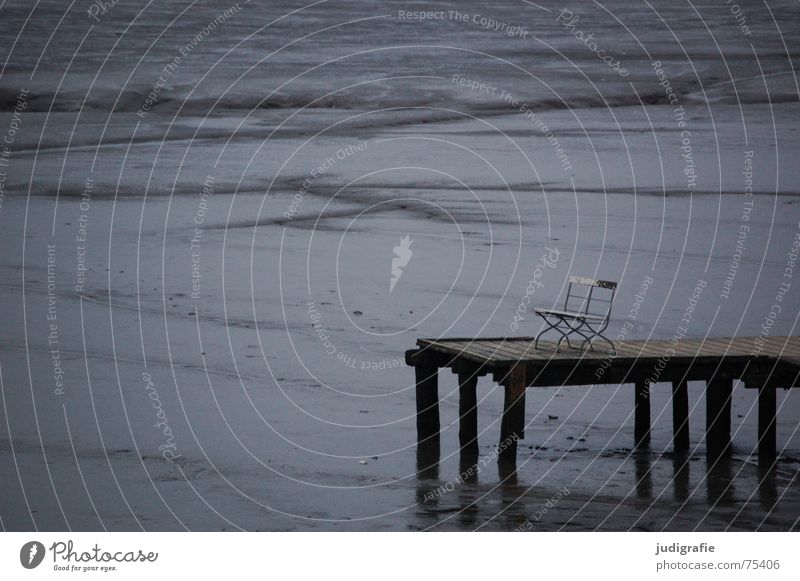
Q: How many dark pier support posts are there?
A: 7